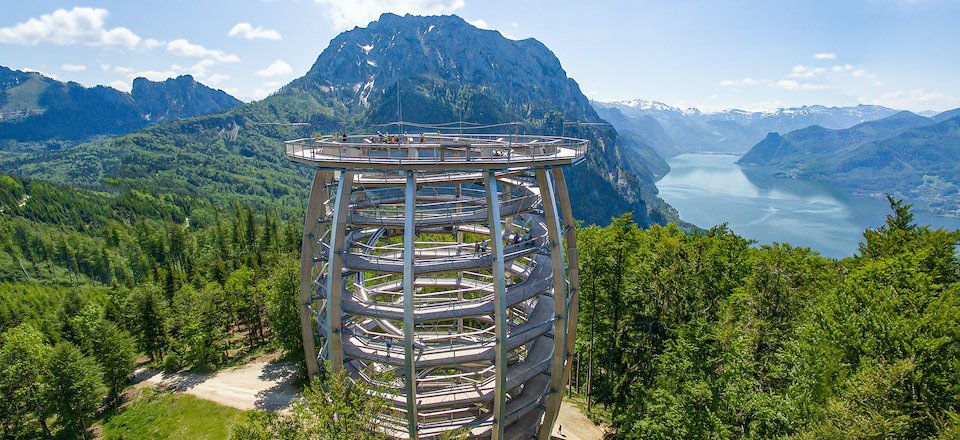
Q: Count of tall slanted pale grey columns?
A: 6